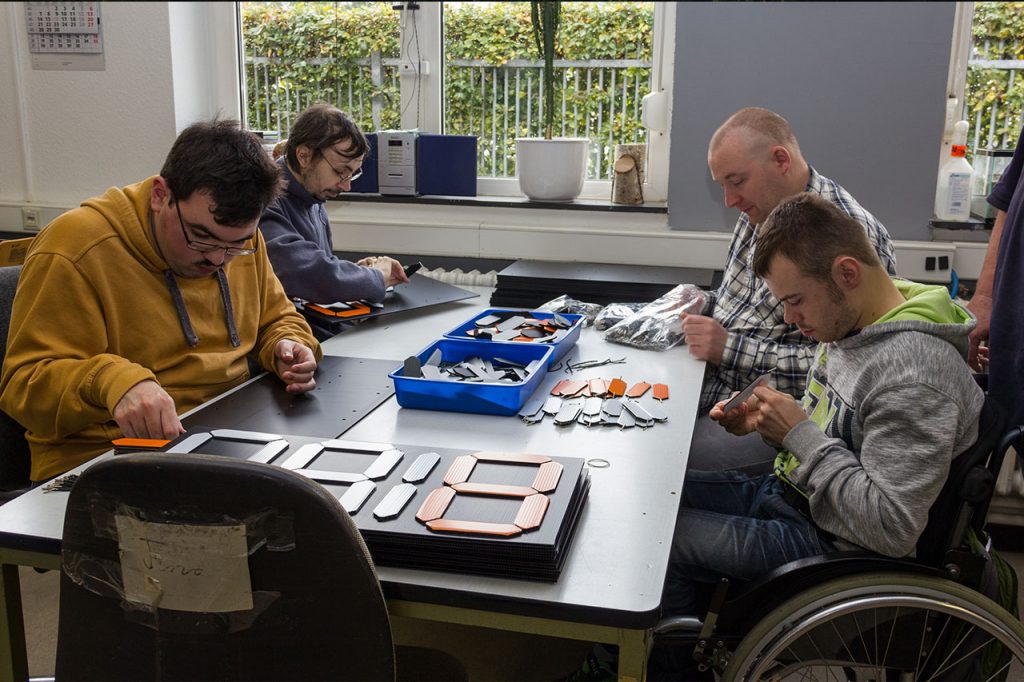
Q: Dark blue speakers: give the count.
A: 2